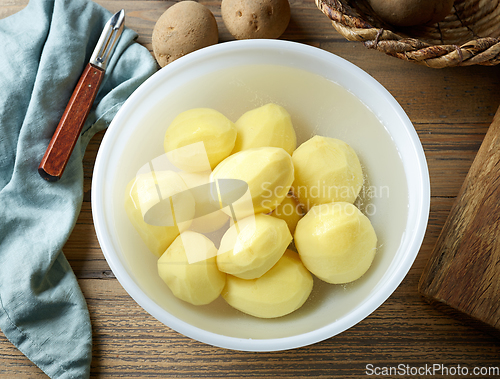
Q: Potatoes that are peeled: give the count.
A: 11